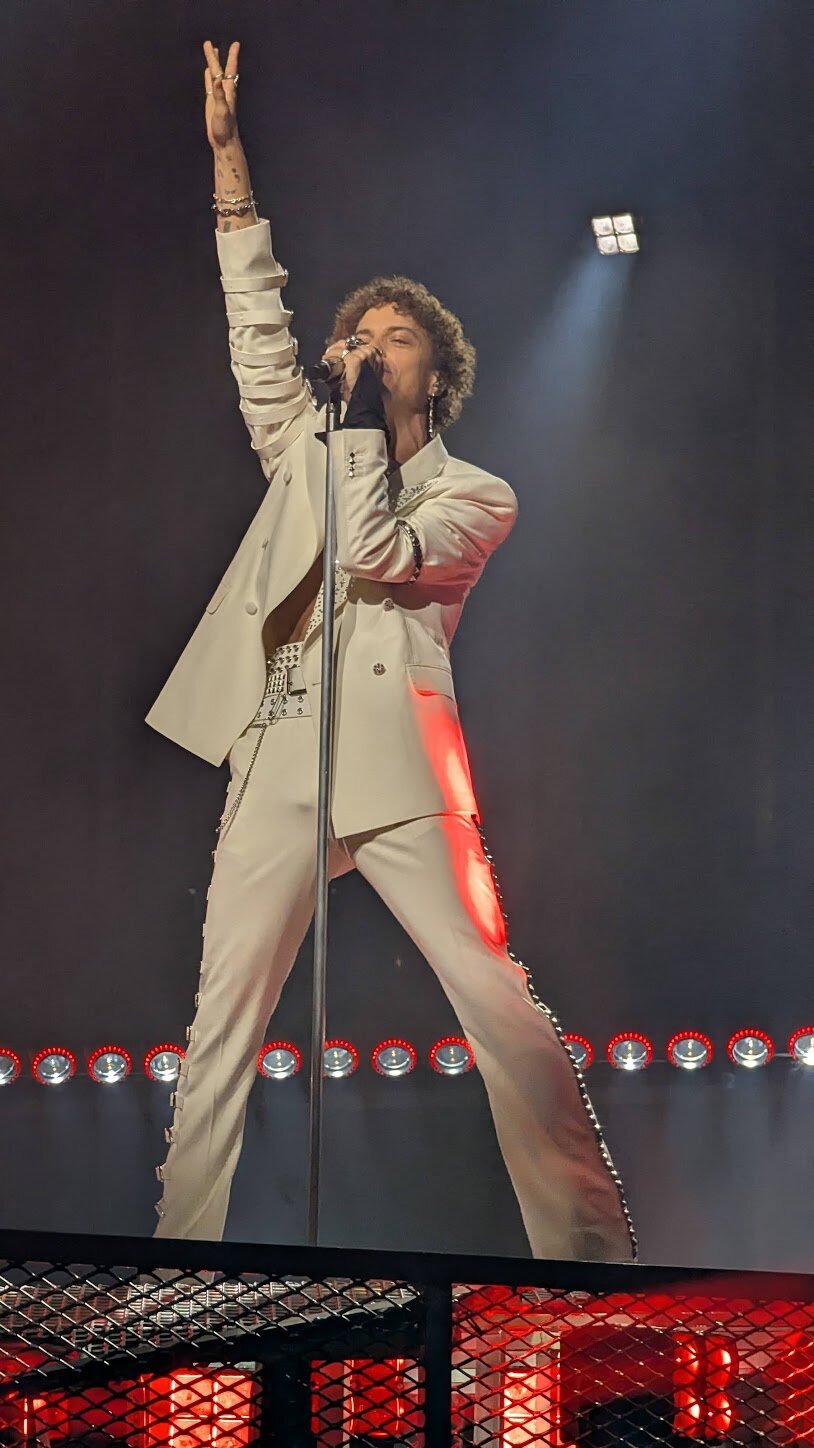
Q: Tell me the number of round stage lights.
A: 13